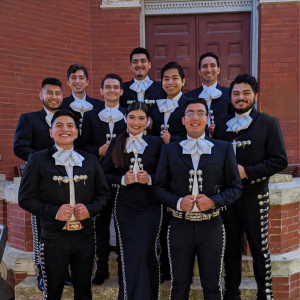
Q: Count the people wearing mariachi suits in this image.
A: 10